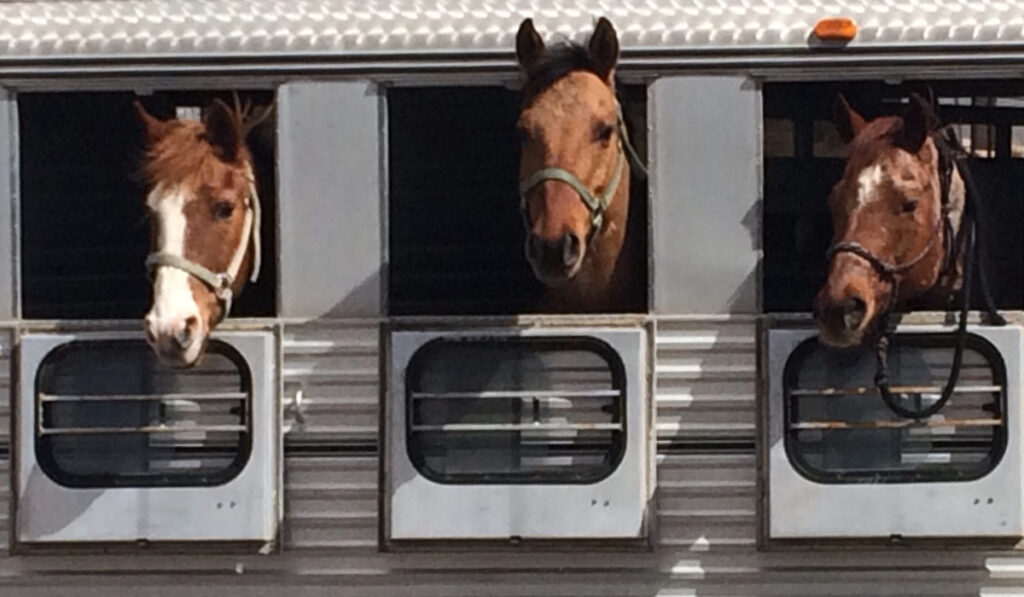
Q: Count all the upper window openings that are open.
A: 3